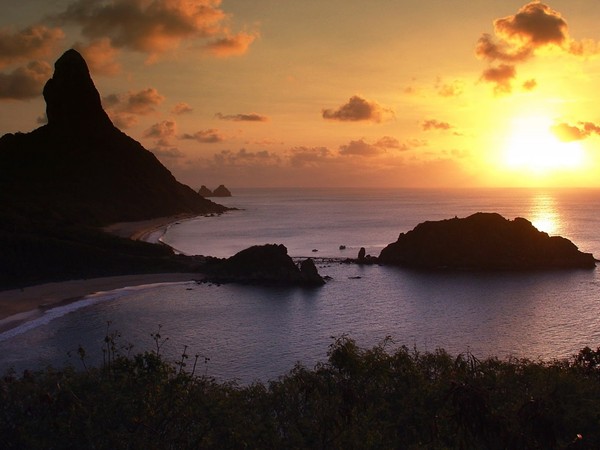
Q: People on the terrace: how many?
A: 0